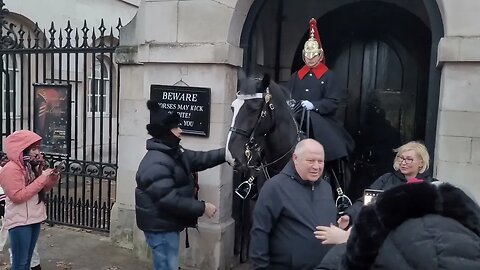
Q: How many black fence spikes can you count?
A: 13